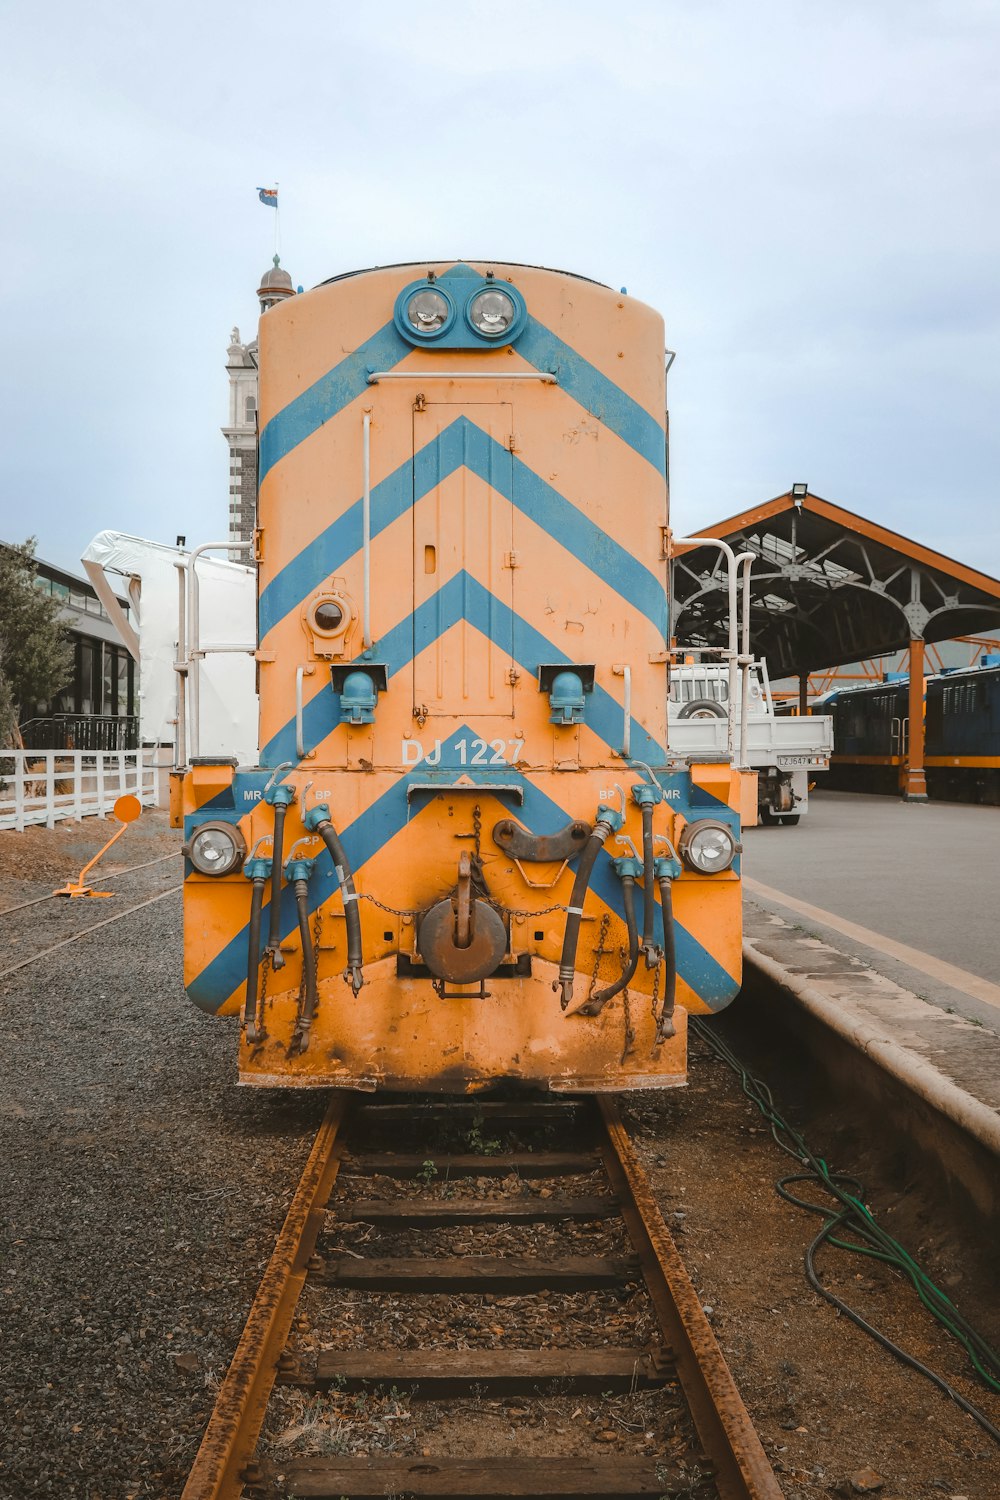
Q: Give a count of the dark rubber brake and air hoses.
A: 8